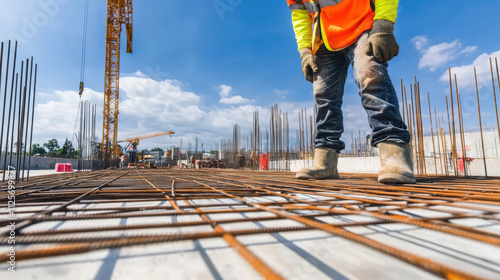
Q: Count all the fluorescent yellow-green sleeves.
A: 2